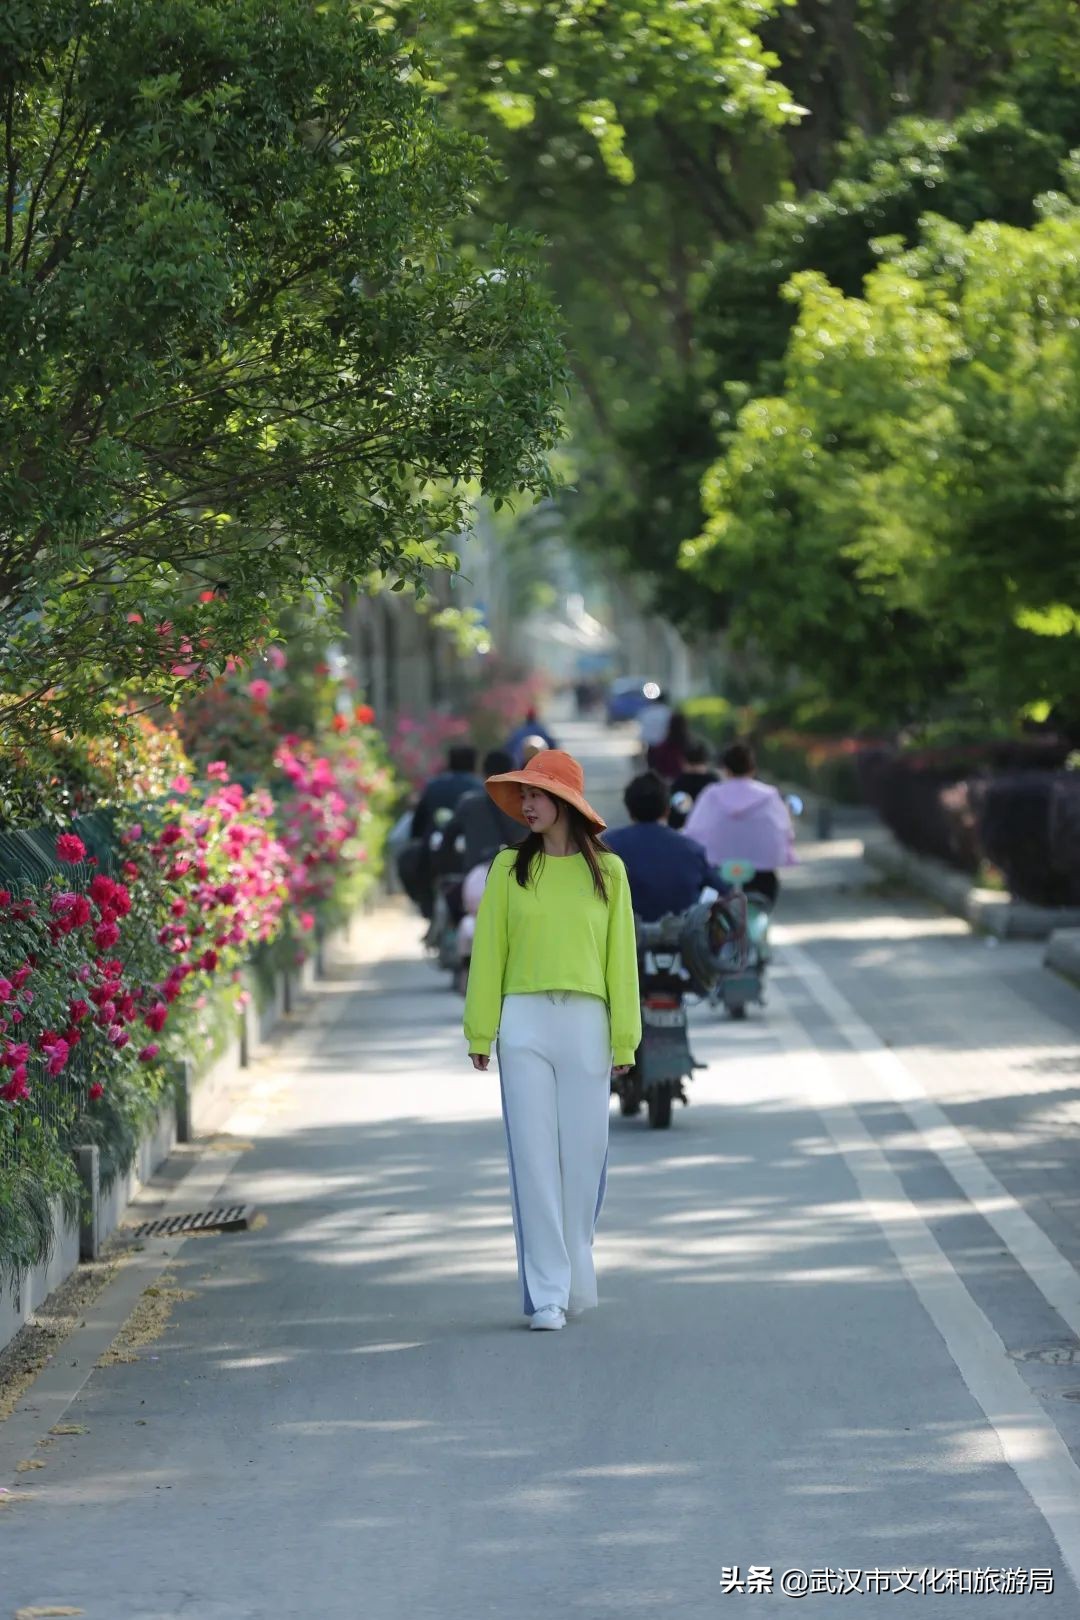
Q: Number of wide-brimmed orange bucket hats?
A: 1